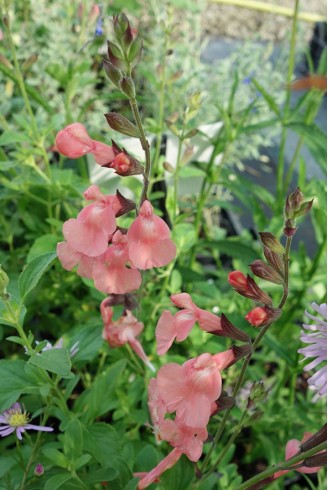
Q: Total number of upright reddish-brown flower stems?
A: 2